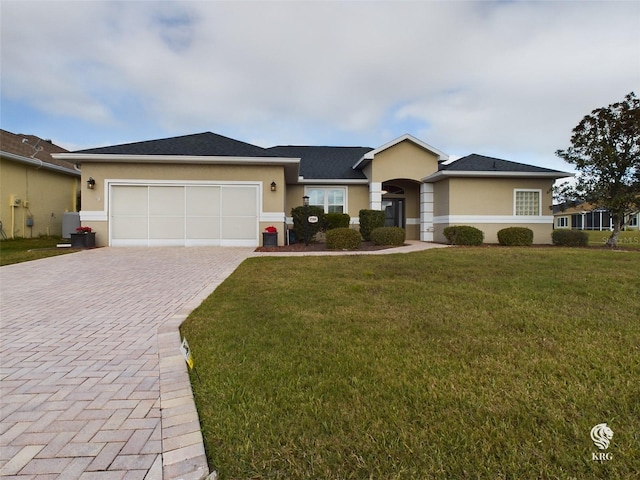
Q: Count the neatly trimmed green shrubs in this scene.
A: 8